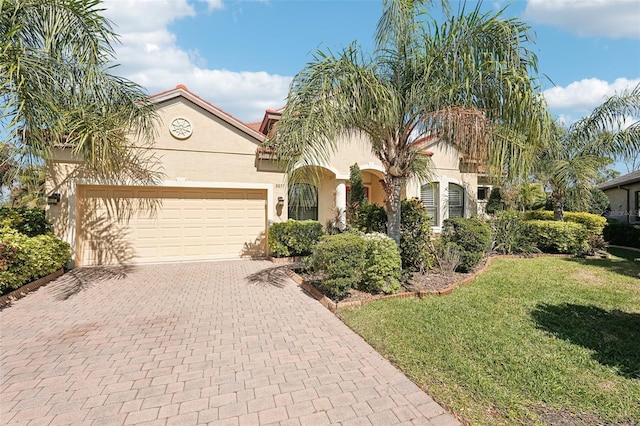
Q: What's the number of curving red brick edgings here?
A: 1